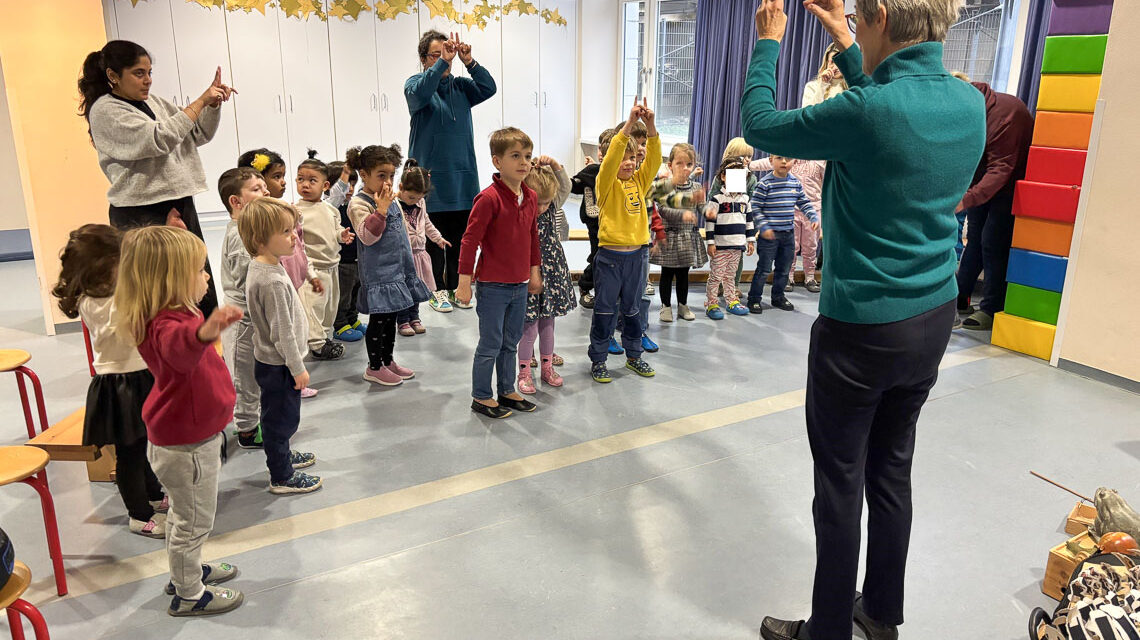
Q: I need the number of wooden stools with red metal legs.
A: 3